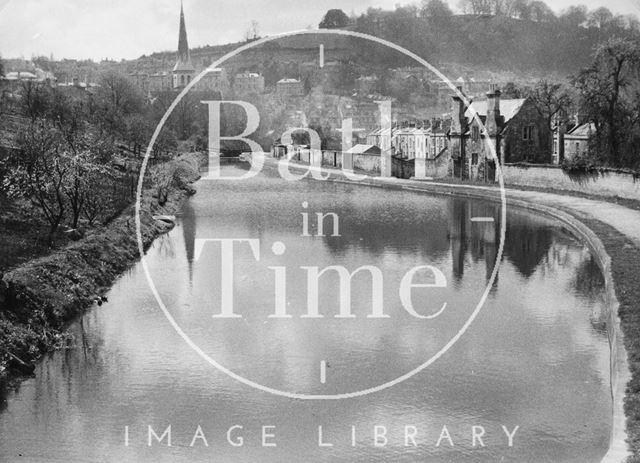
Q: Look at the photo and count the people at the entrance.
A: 0